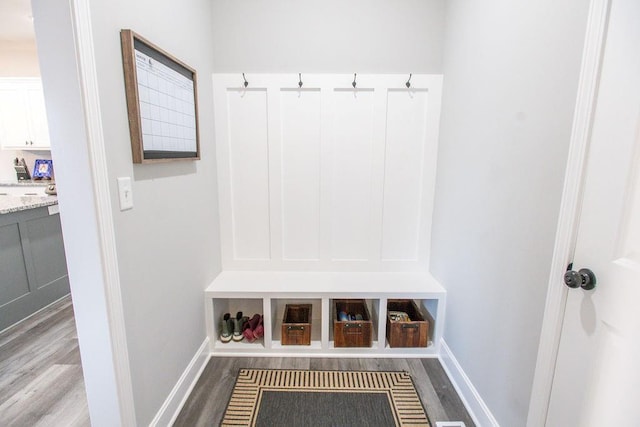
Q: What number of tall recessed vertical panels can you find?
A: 4